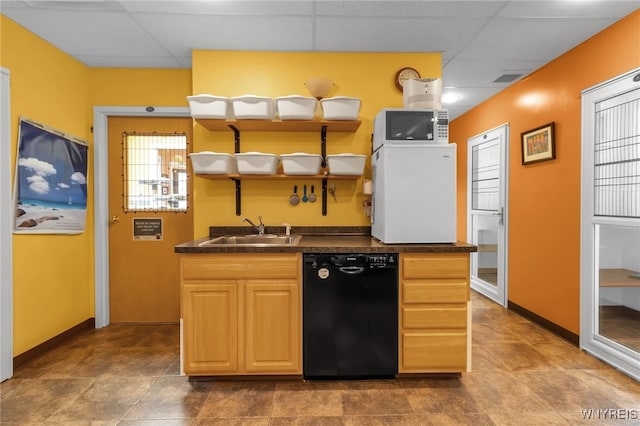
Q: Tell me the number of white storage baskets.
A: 8